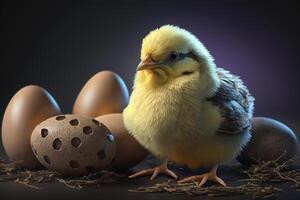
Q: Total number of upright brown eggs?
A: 2